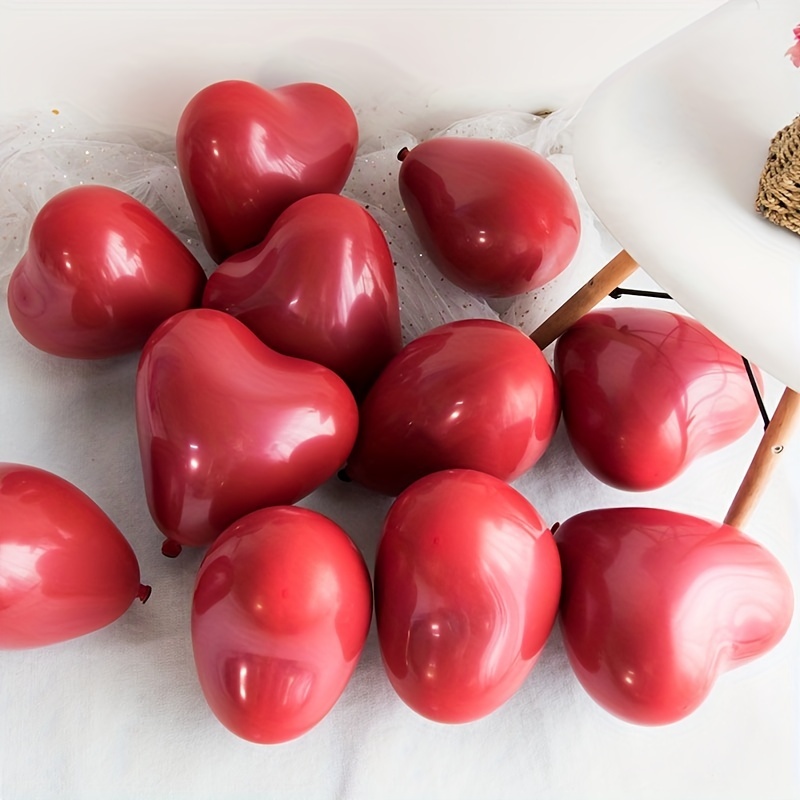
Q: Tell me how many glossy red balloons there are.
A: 11